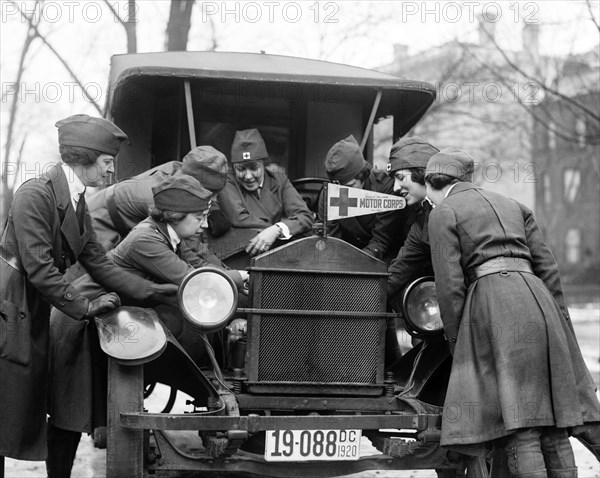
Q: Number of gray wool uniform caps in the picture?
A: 7